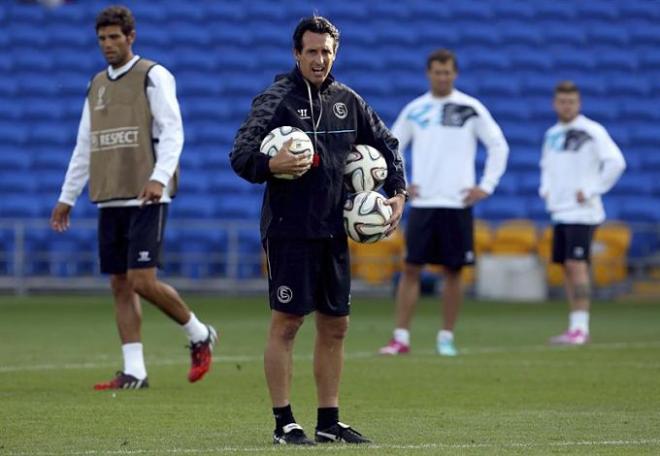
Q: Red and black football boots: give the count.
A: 2